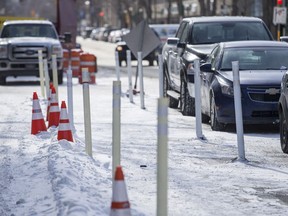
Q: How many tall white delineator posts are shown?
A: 13